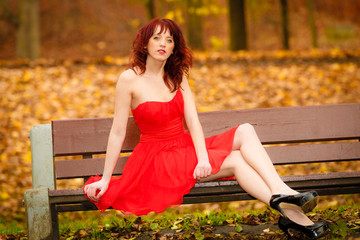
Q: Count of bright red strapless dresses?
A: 1